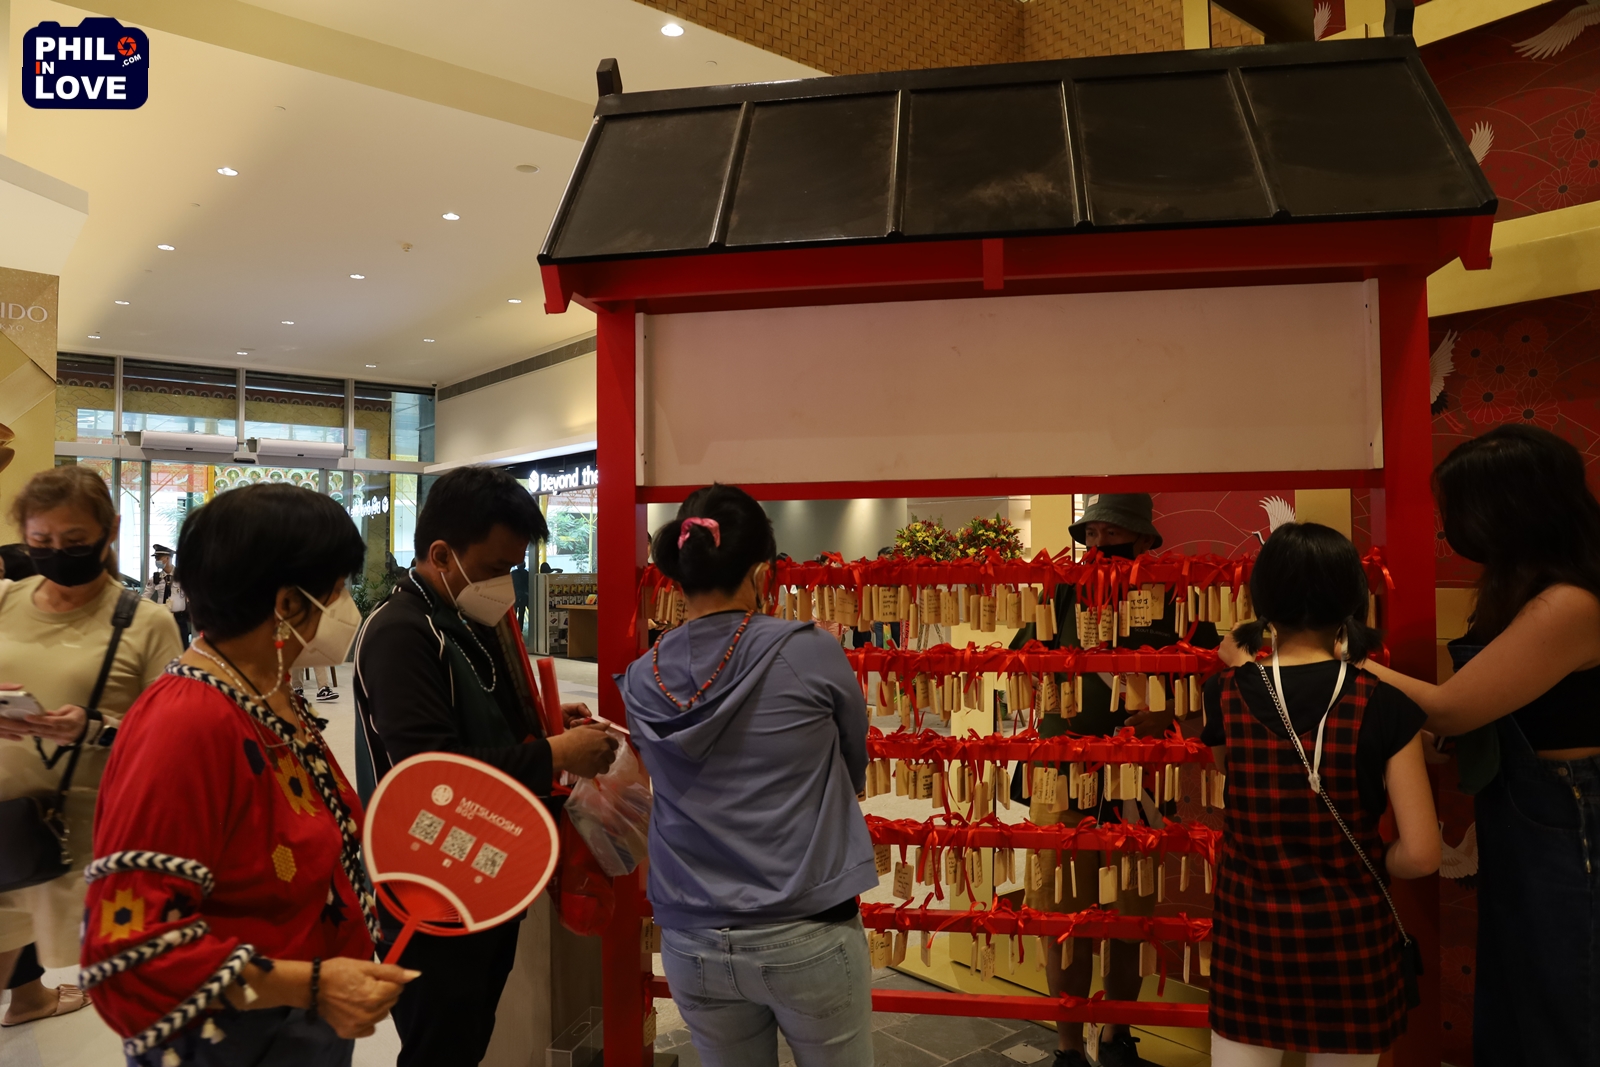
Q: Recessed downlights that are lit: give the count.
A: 12